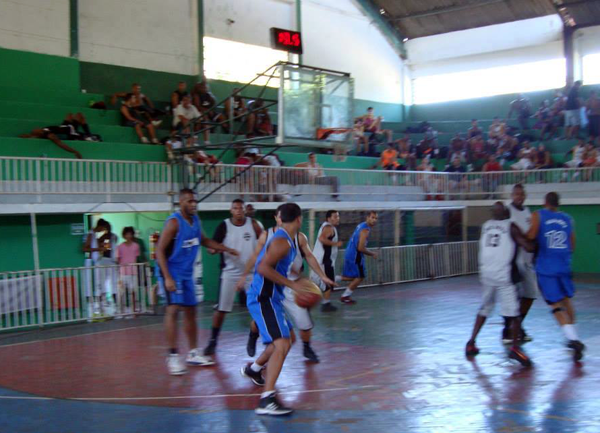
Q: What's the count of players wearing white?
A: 5